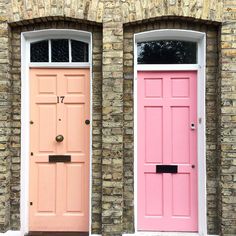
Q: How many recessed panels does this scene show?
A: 12